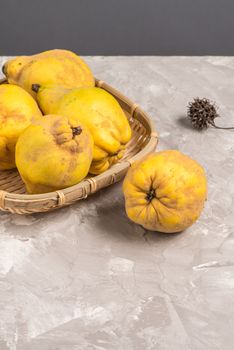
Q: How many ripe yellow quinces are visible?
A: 5